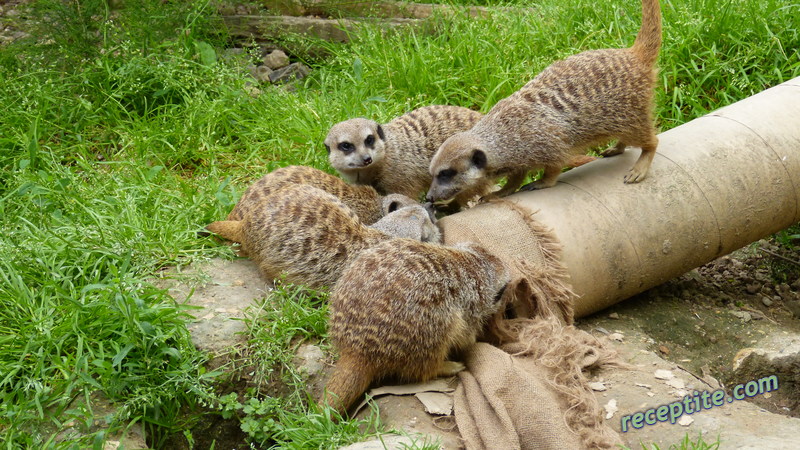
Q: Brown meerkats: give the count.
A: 5